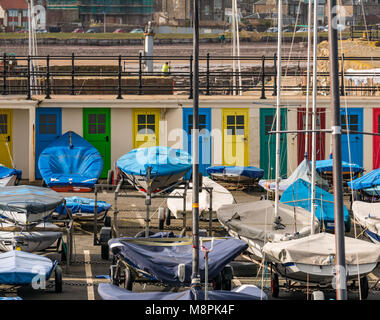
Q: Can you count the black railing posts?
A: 11